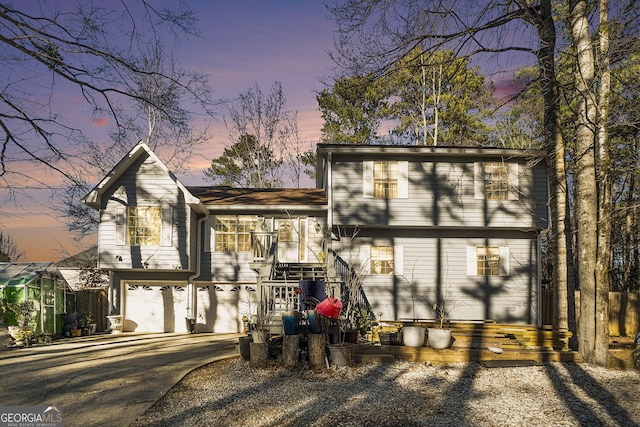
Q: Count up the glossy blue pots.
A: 2